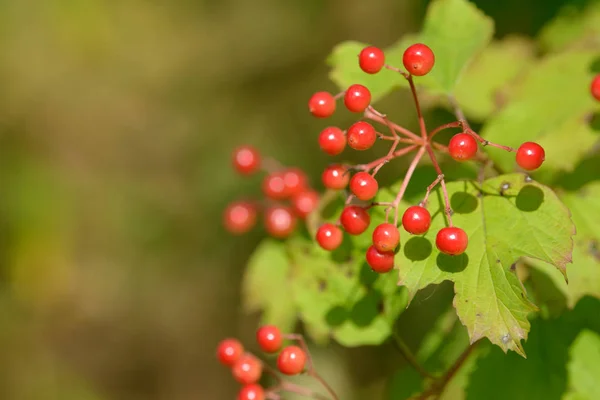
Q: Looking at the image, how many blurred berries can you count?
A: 6